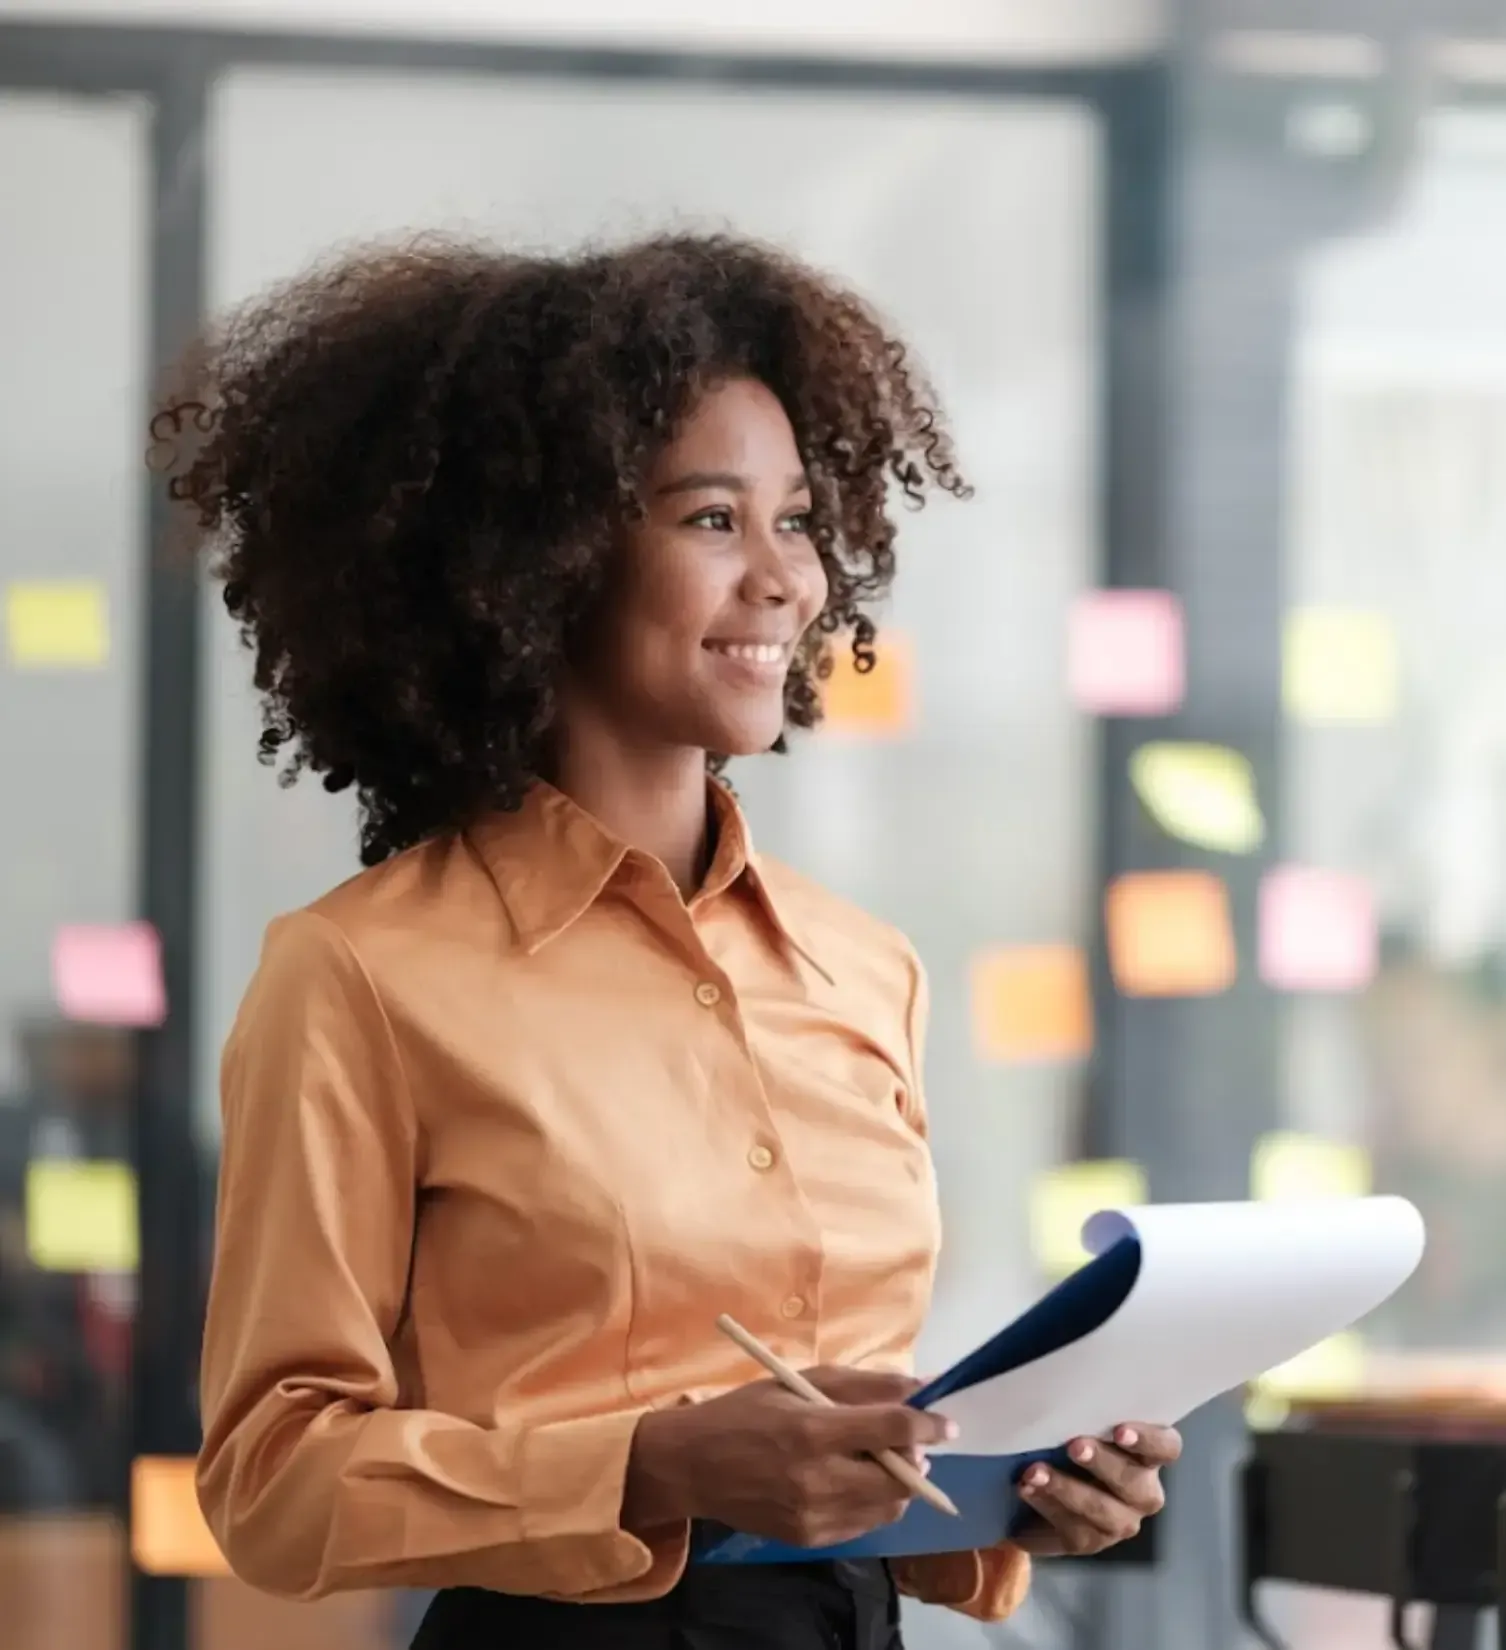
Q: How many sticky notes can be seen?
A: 14